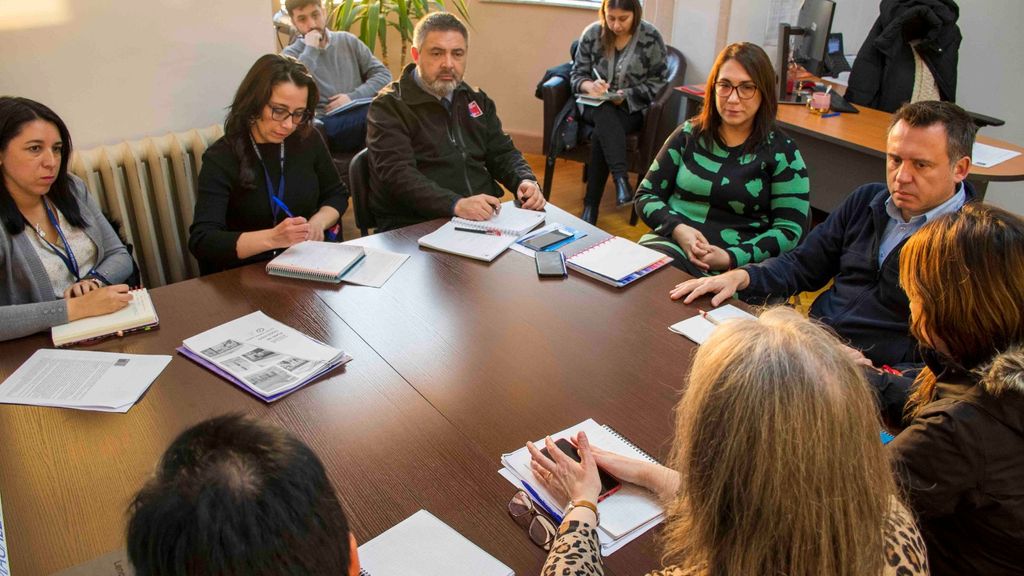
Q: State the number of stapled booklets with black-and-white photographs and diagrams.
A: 1